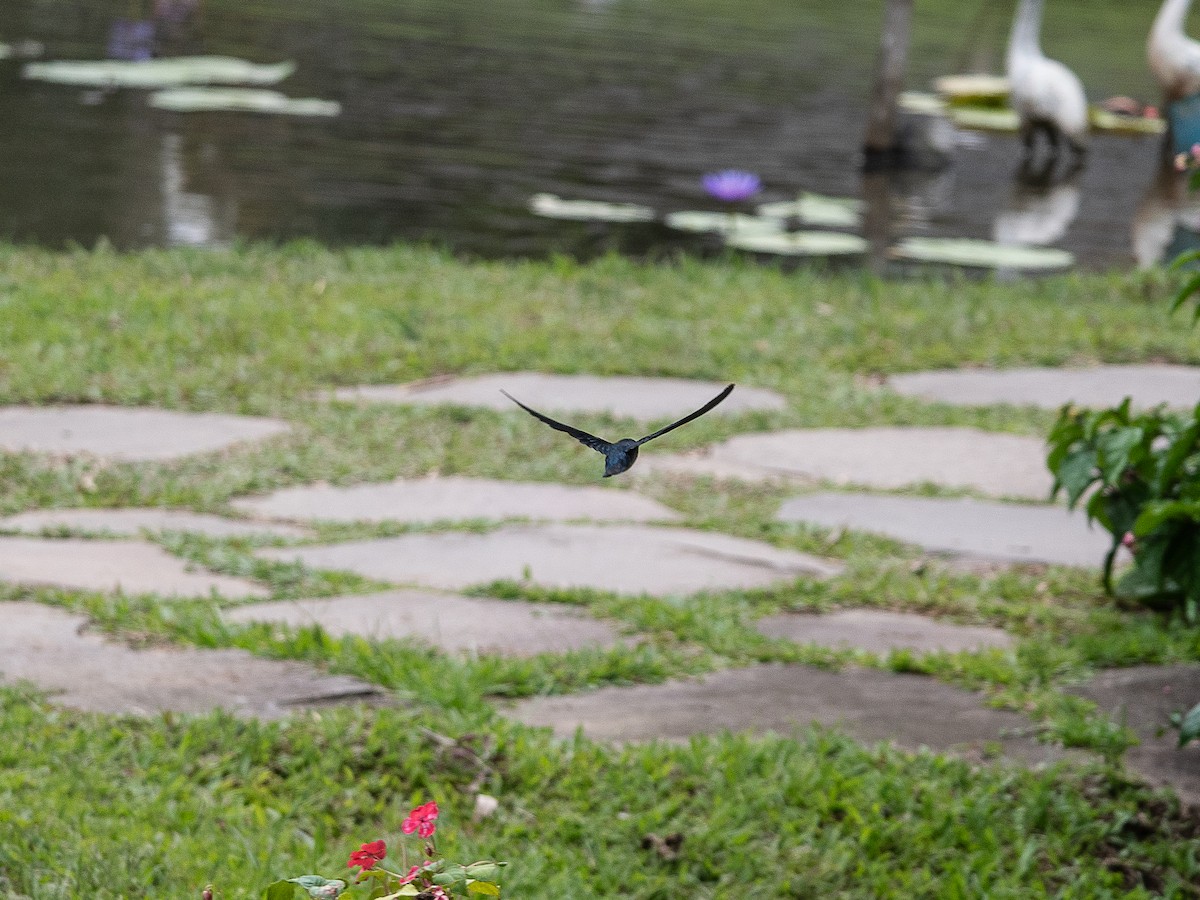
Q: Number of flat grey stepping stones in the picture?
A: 14